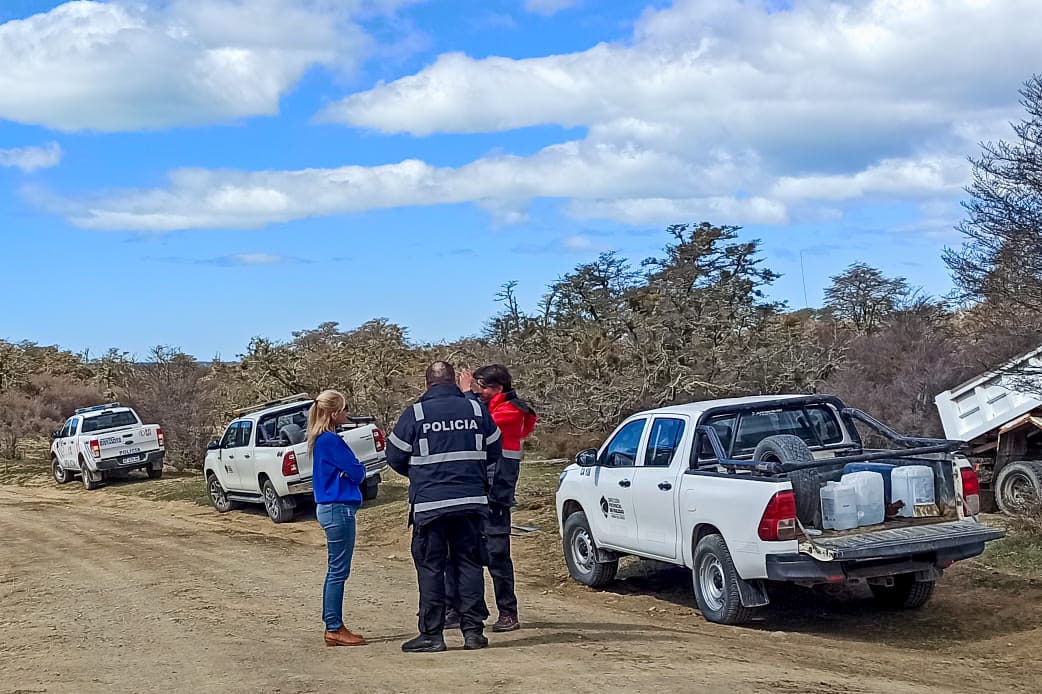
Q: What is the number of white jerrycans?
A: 3